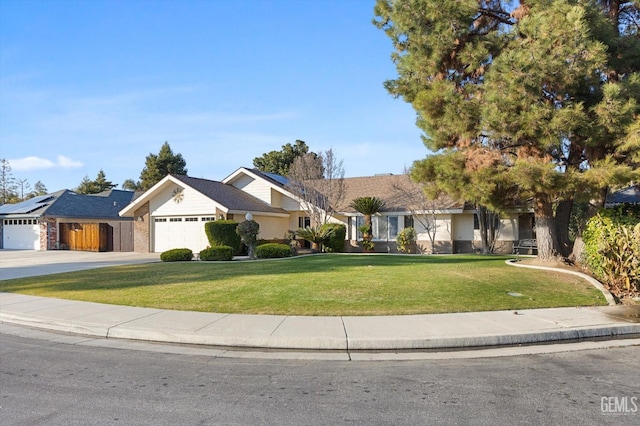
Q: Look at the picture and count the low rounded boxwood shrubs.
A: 3